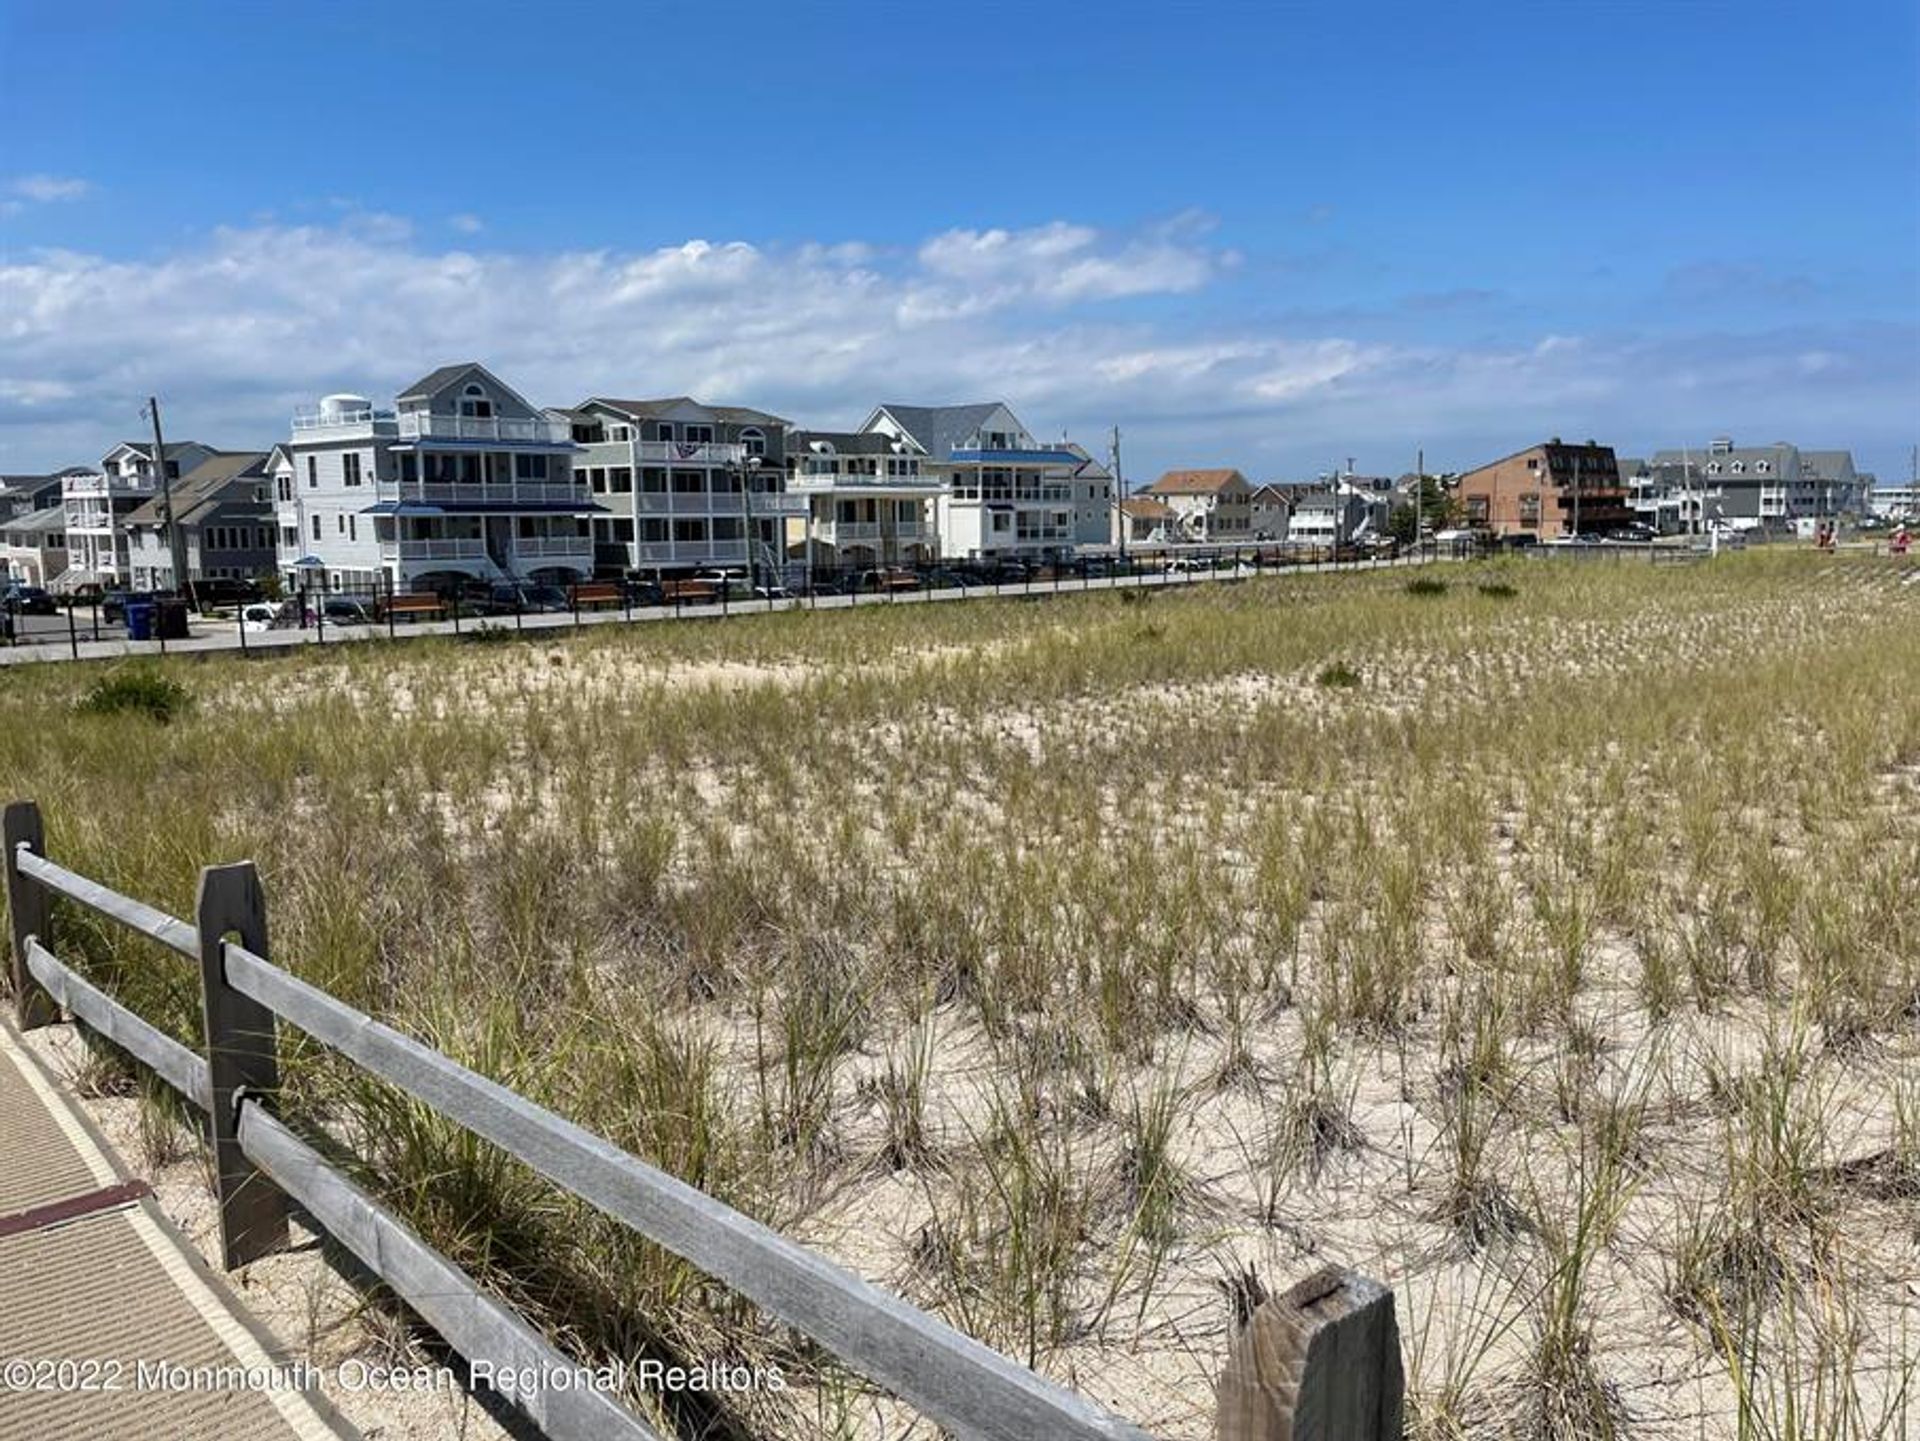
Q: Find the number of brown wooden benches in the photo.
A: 4